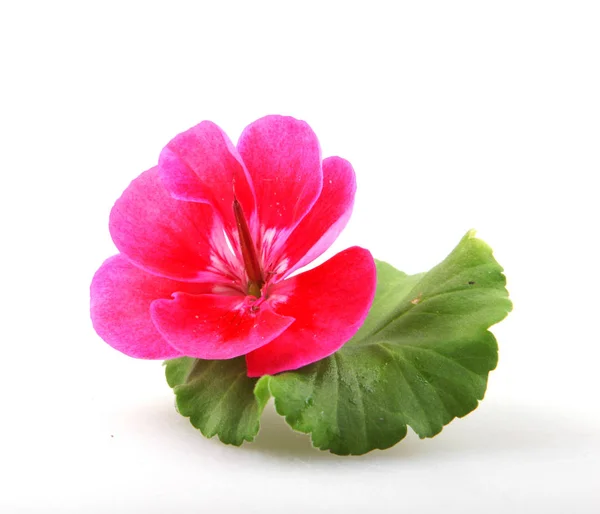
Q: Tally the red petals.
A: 7